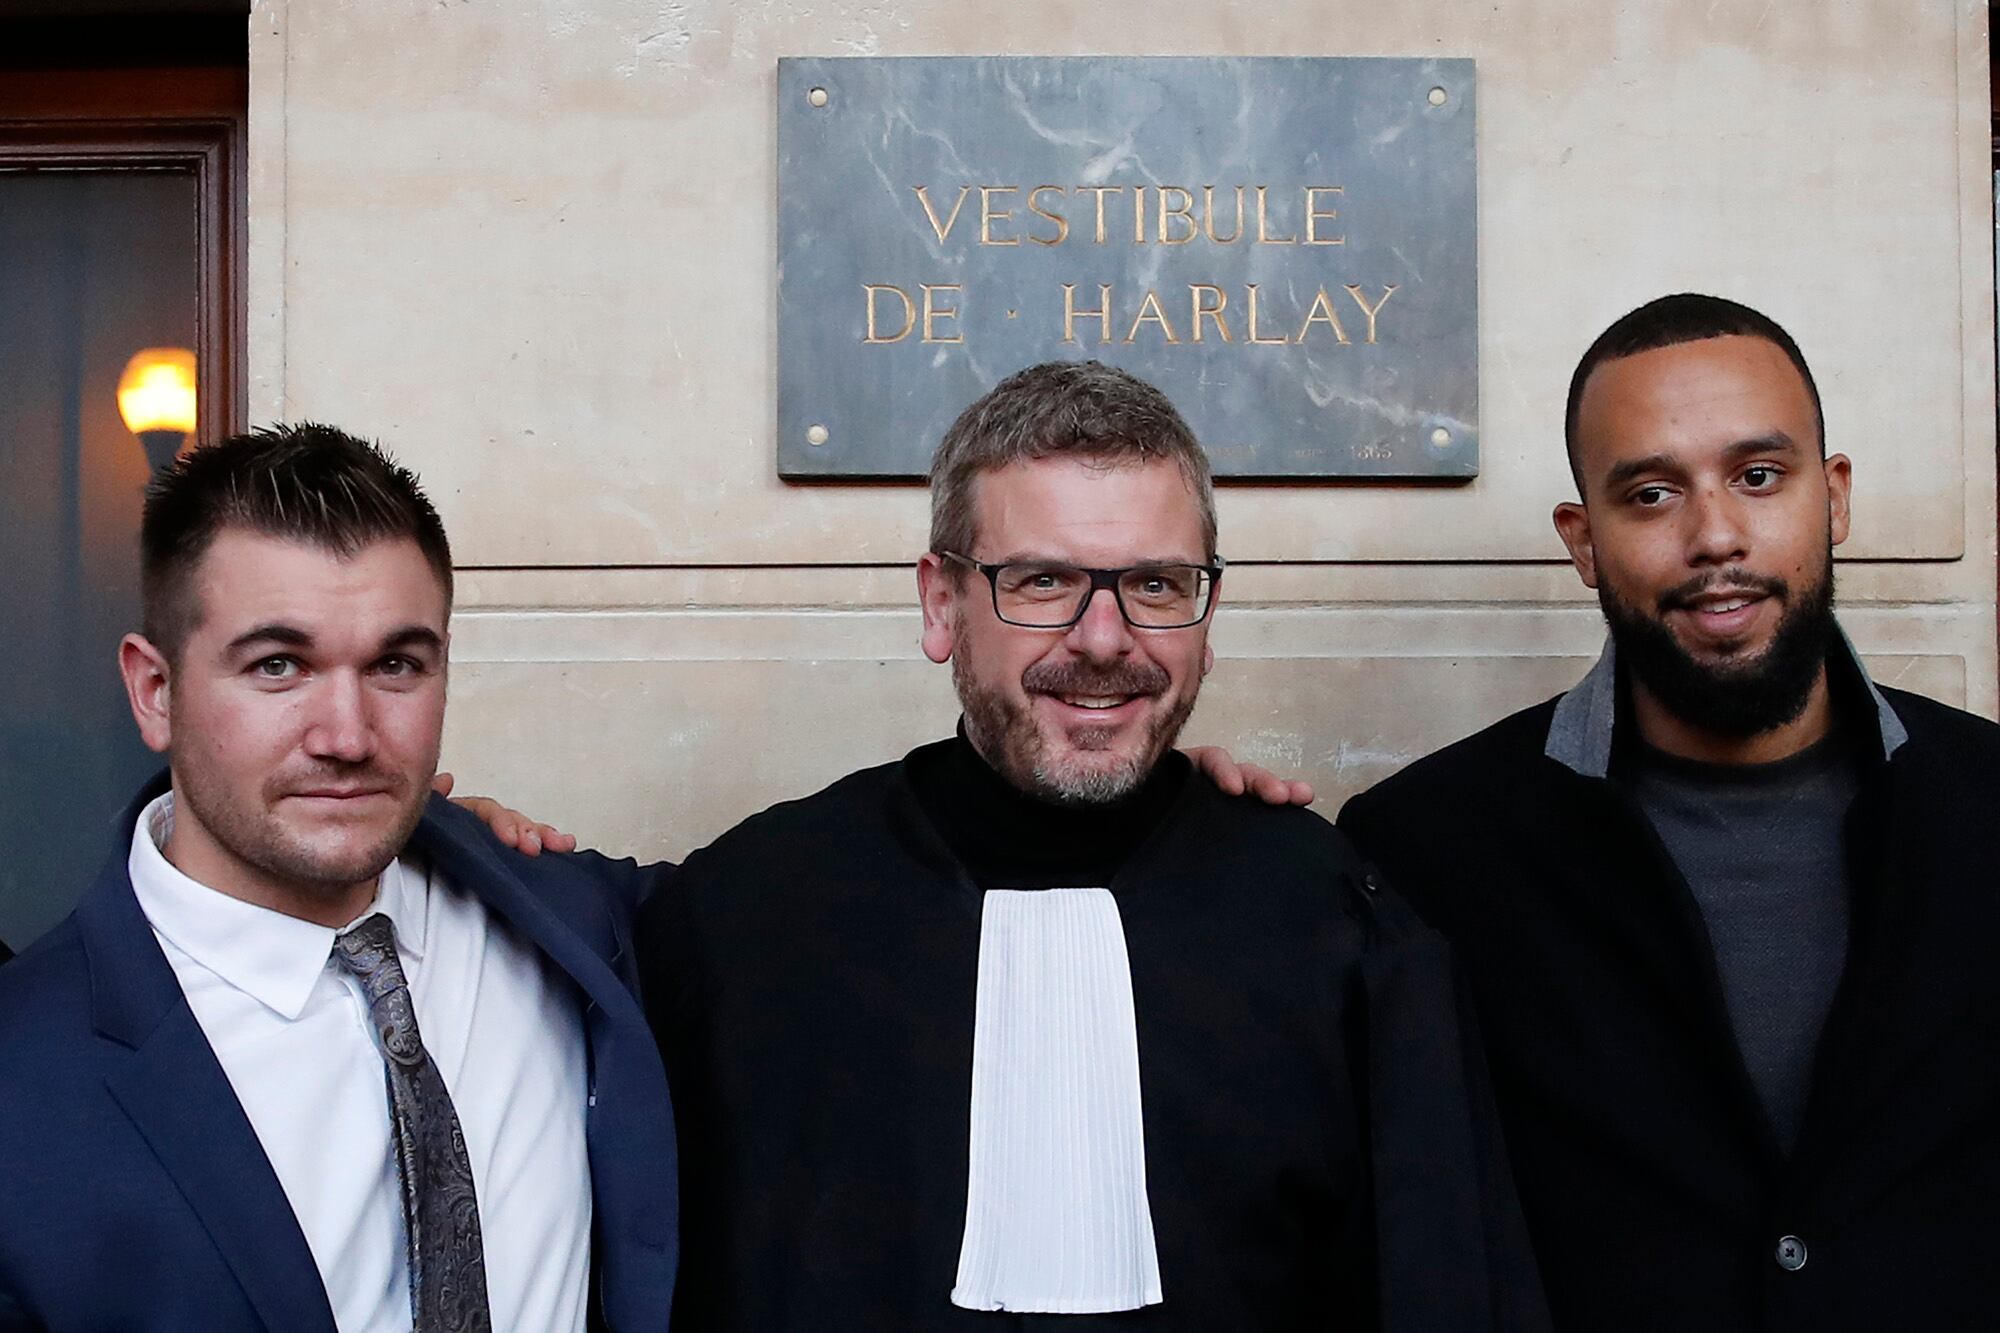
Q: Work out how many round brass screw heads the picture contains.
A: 4